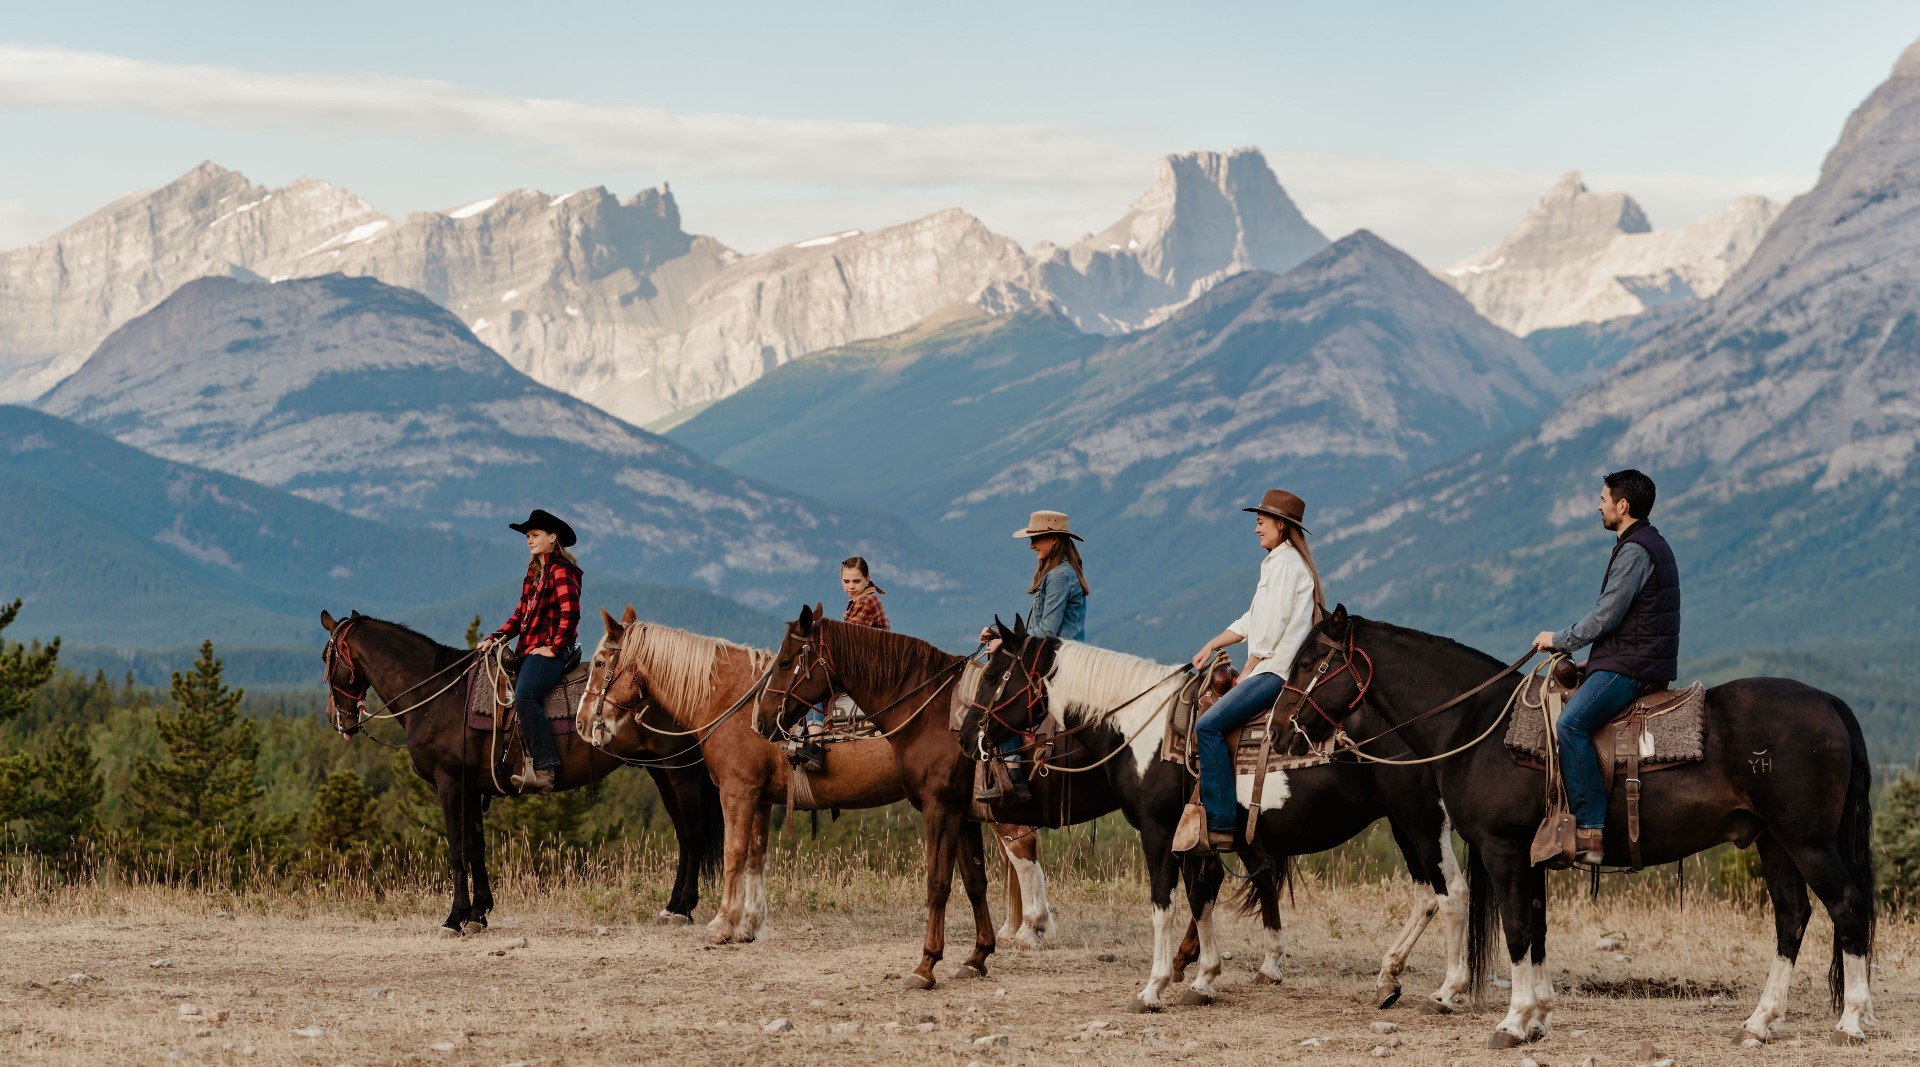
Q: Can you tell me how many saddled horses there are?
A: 5